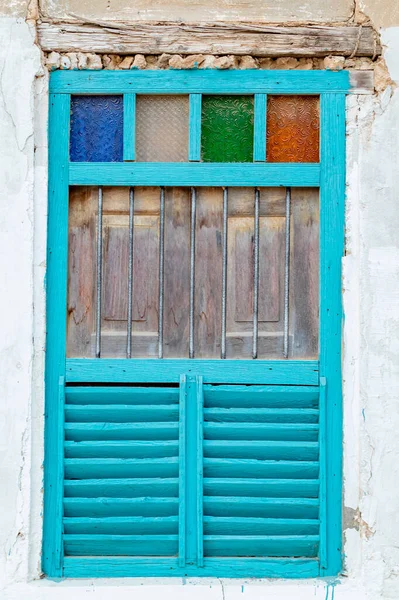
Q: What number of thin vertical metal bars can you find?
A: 7